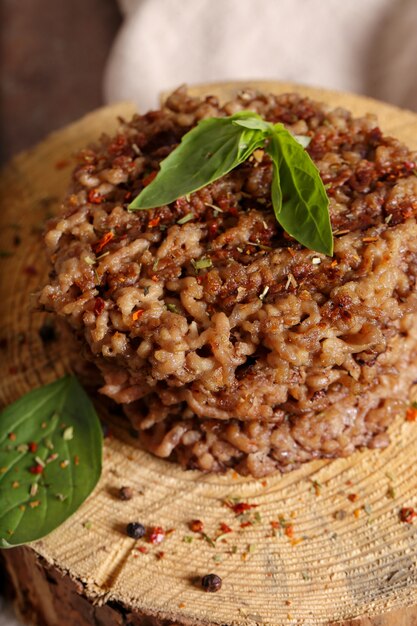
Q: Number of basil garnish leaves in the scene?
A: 3